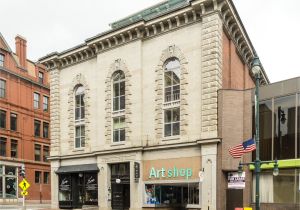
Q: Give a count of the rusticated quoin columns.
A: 2